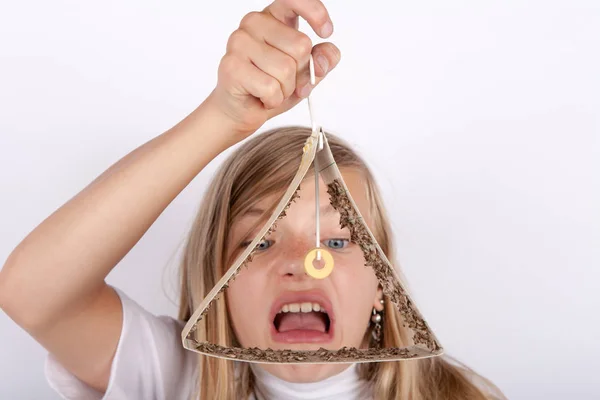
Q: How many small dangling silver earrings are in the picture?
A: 1